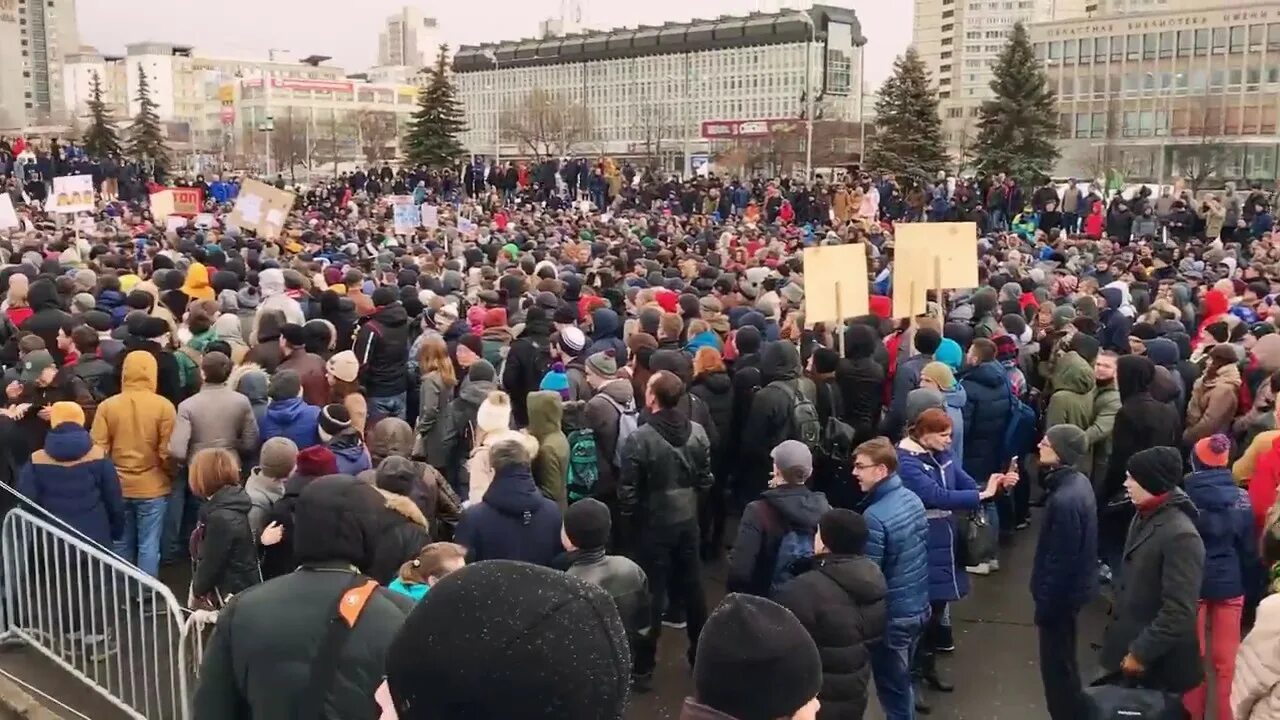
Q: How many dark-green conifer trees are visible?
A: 5